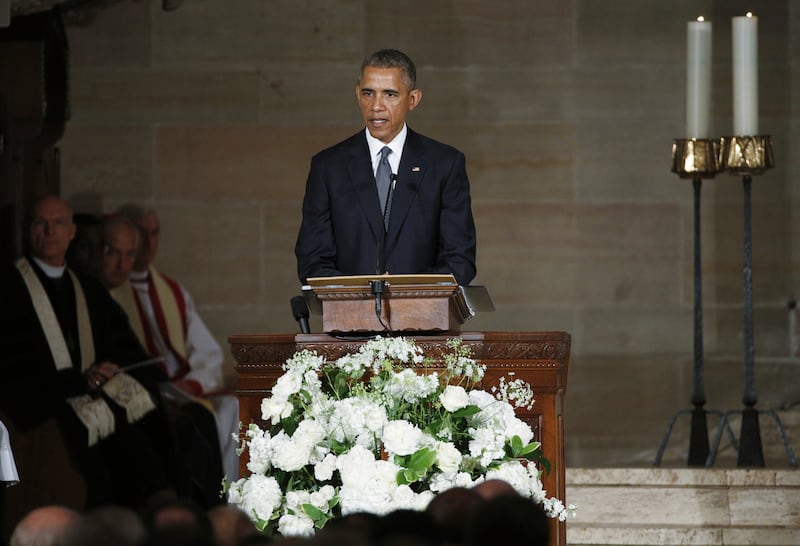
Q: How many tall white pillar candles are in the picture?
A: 2